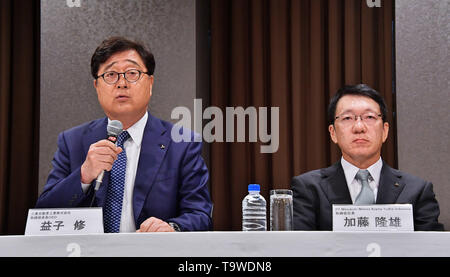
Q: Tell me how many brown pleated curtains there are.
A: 2